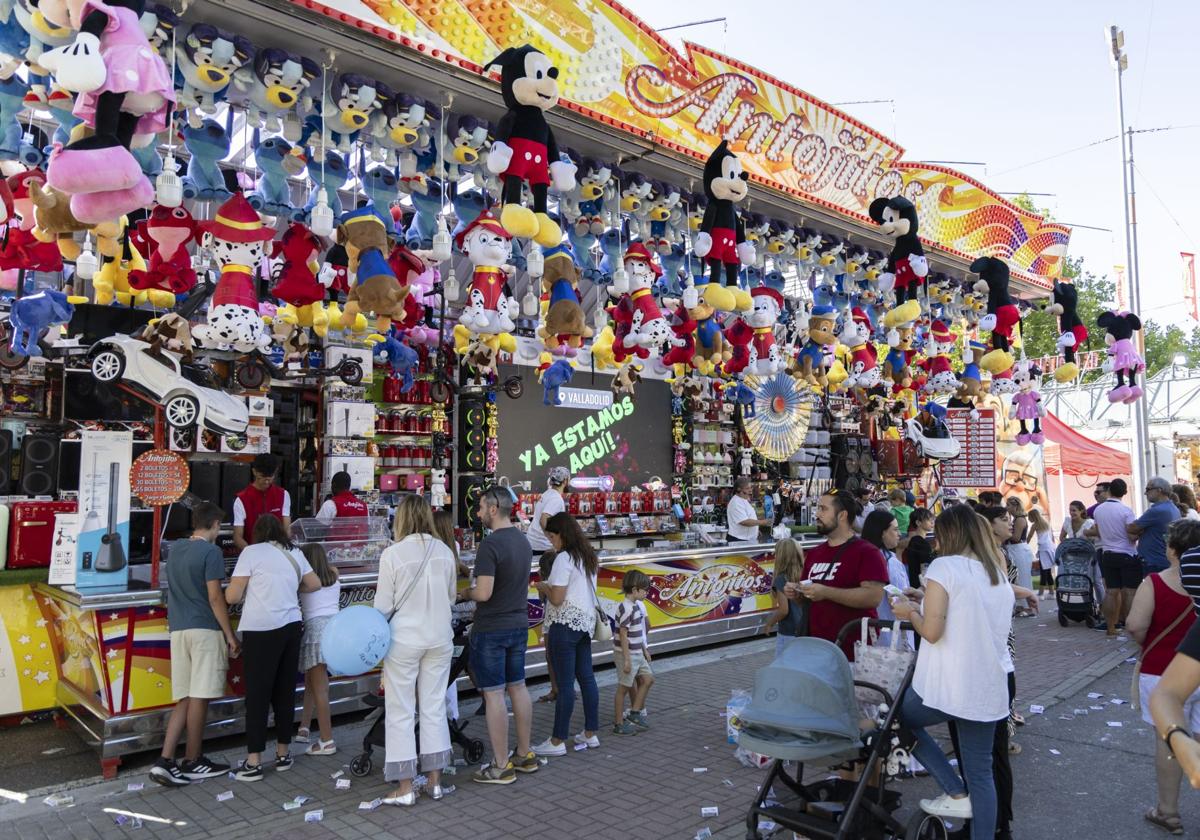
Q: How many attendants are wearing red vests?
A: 2